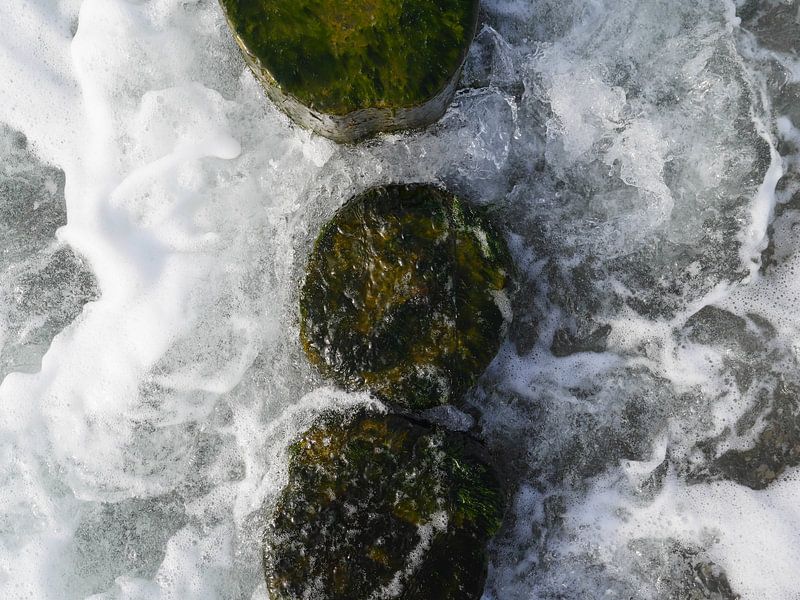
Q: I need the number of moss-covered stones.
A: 3